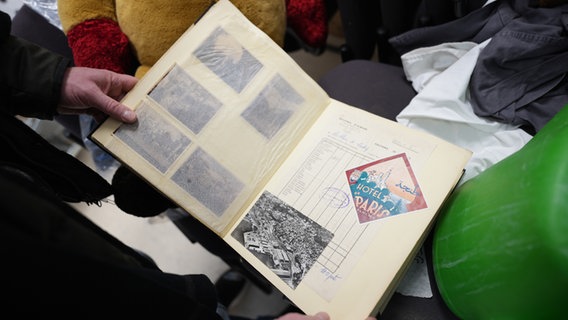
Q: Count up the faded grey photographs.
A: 5